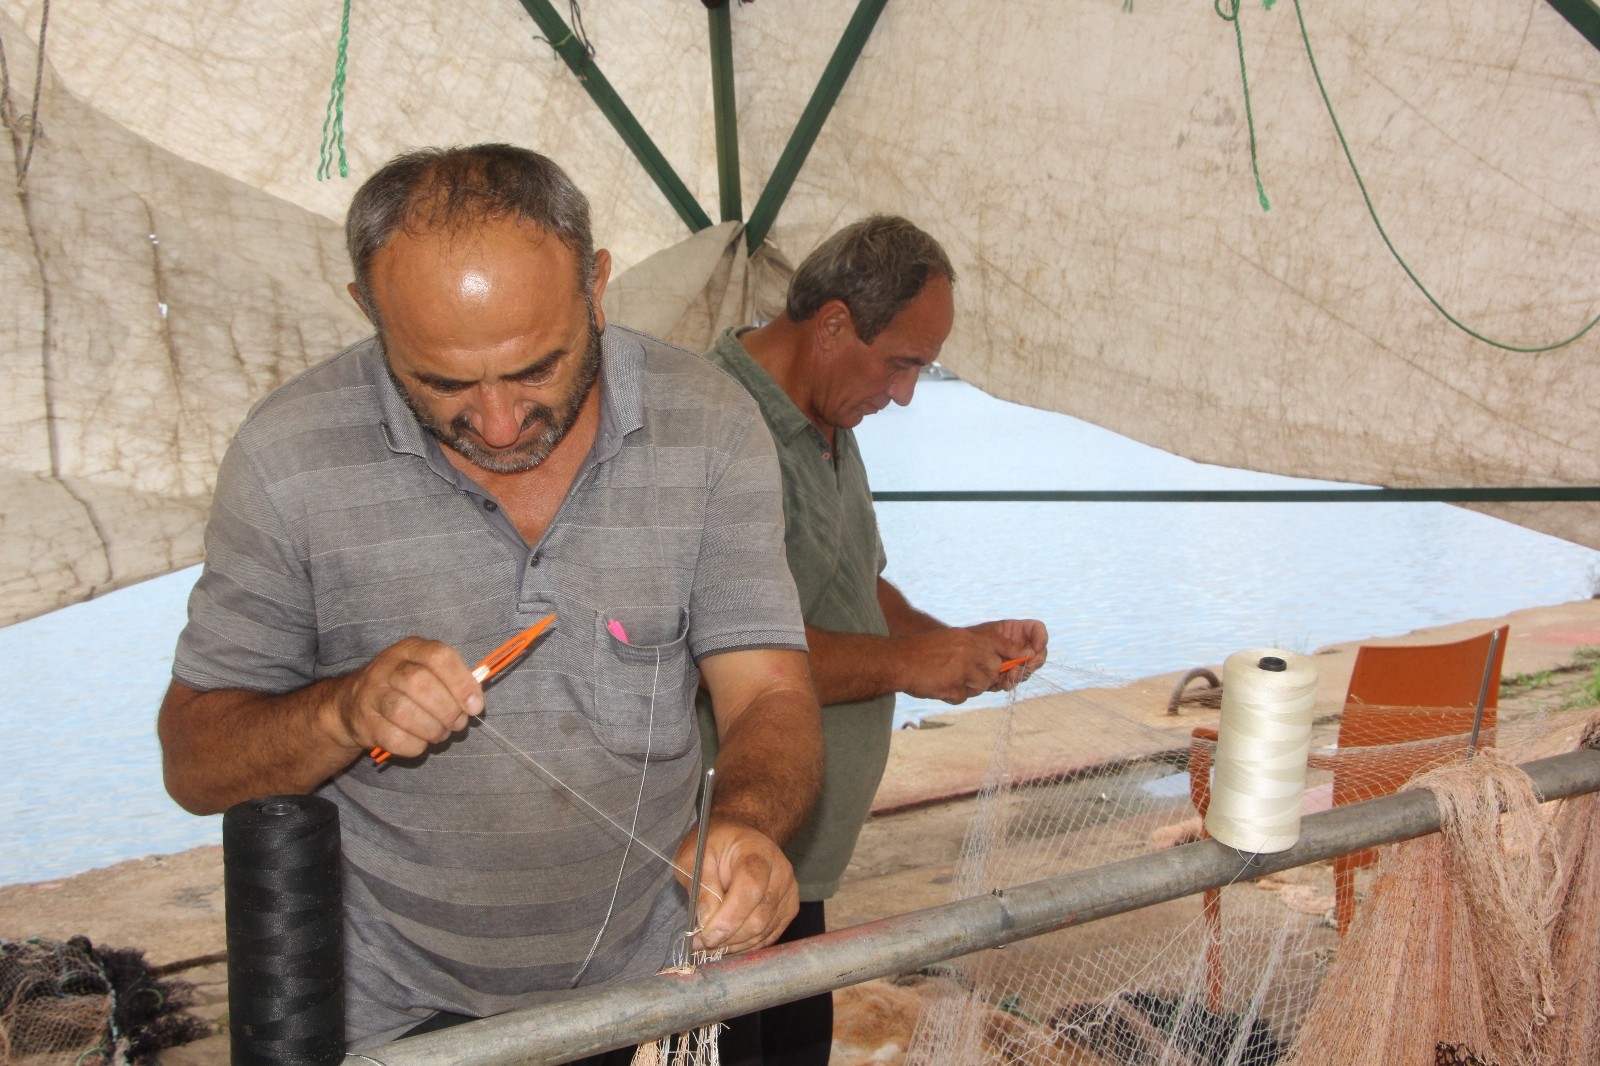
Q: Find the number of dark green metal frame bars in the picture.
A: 5